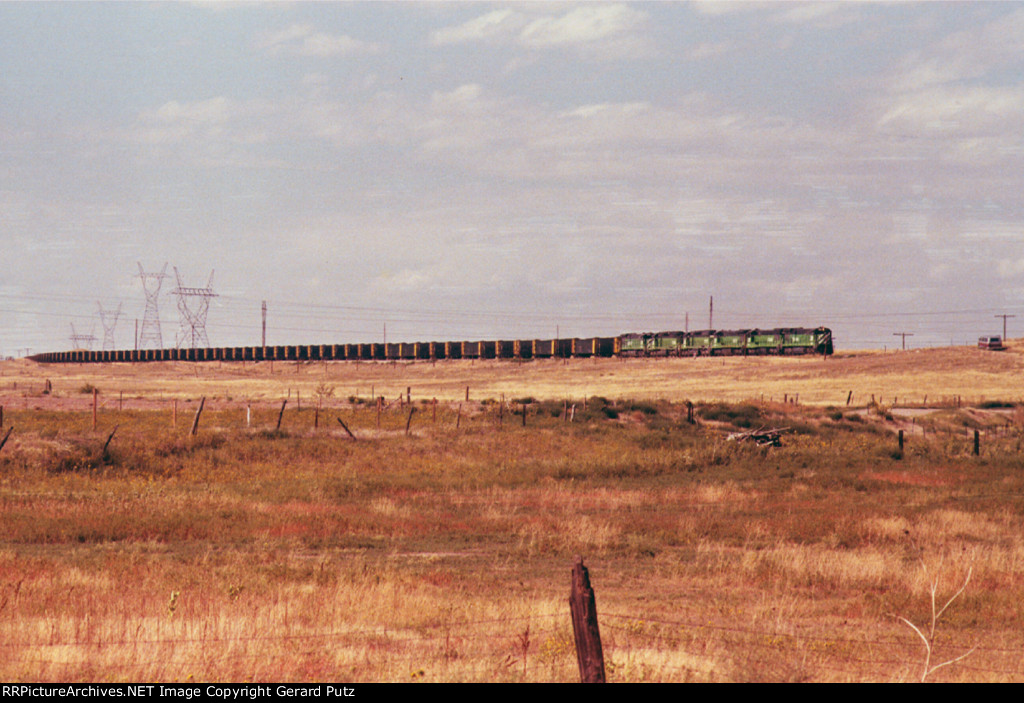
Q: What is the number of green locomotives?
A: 6